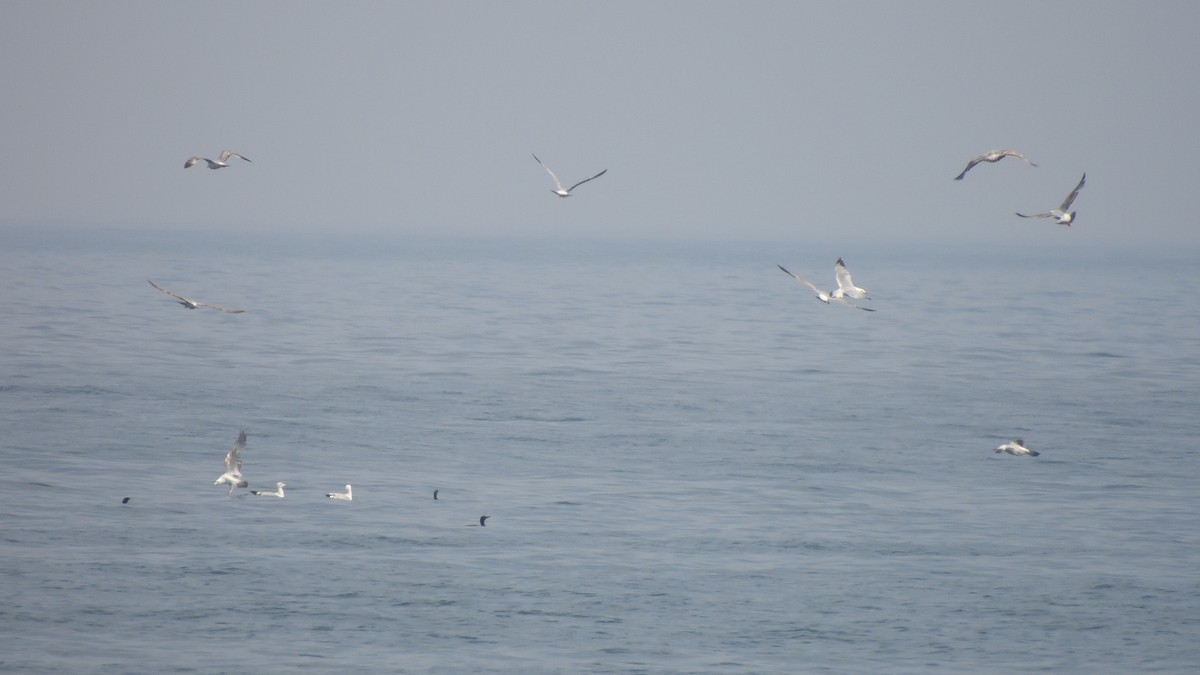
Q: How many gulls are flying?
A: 9